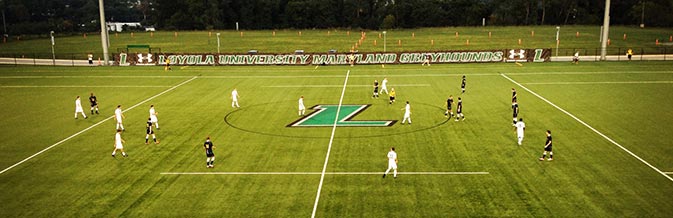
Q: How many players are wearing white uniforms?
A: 10